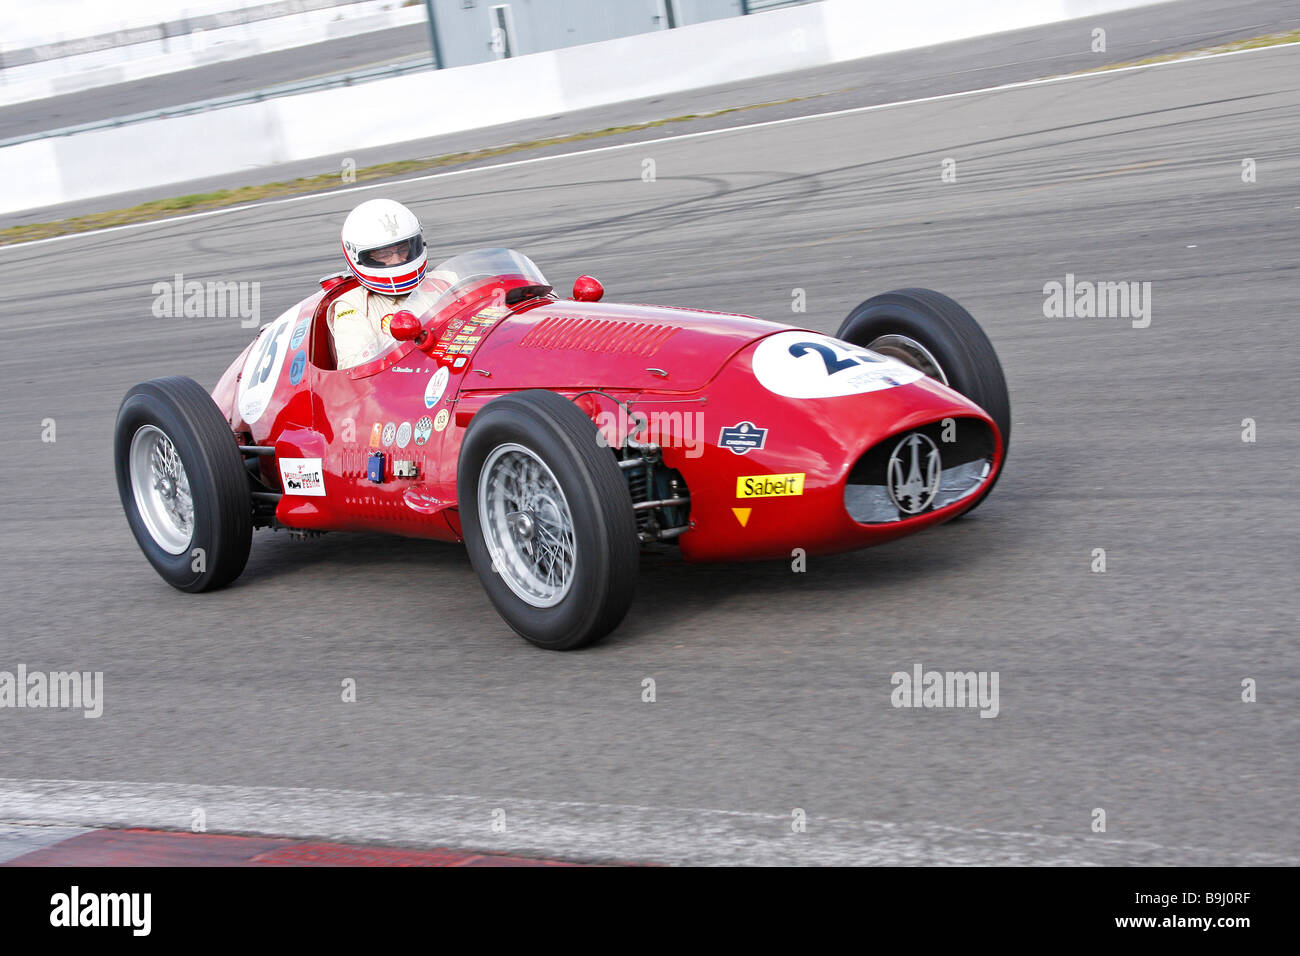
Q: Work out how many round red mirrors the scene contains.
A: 2